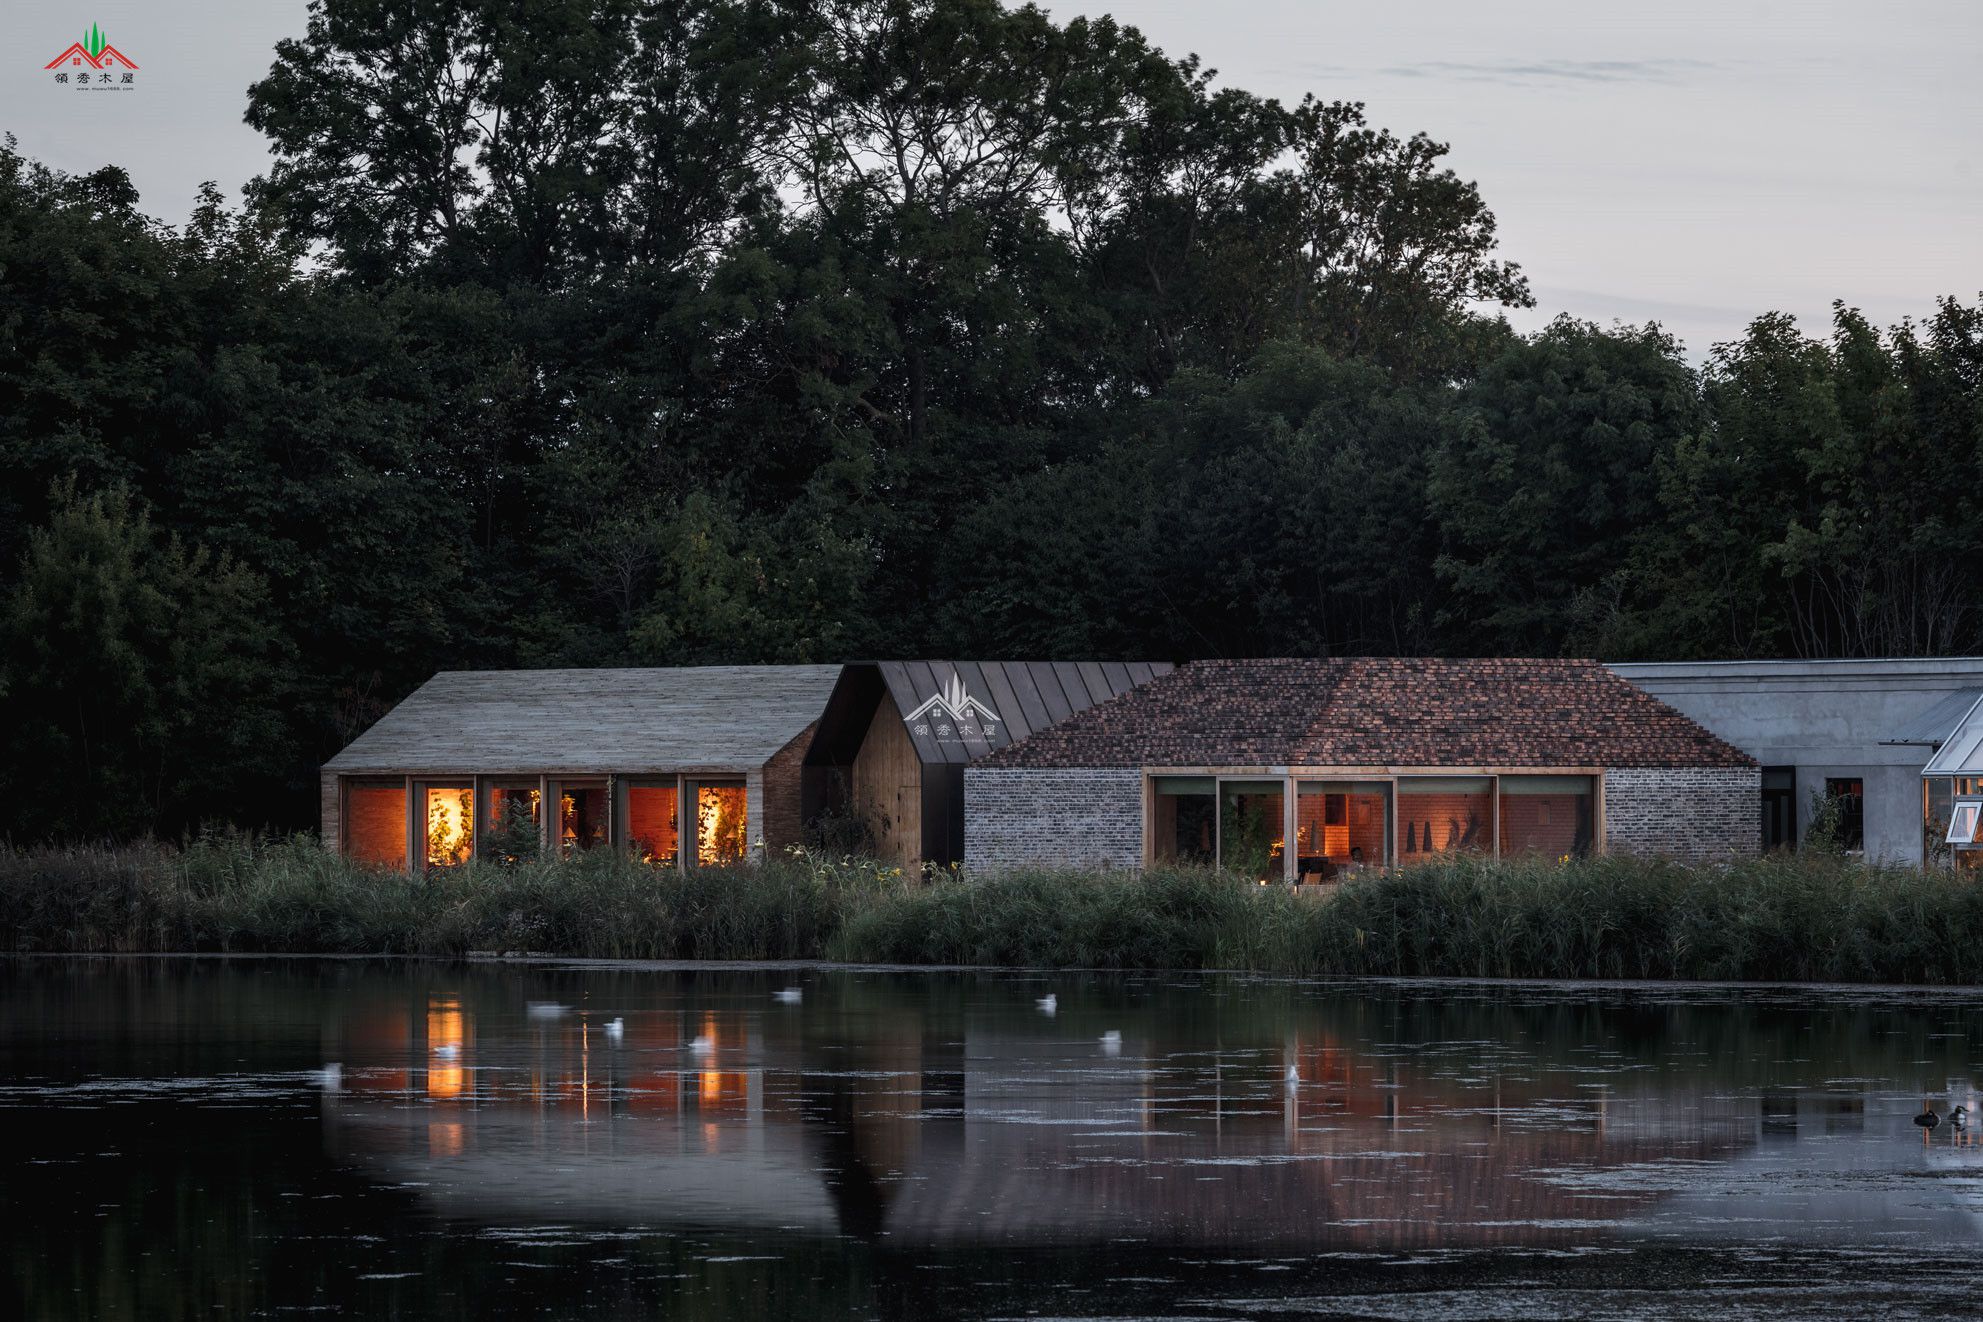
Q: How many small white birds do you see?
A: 9